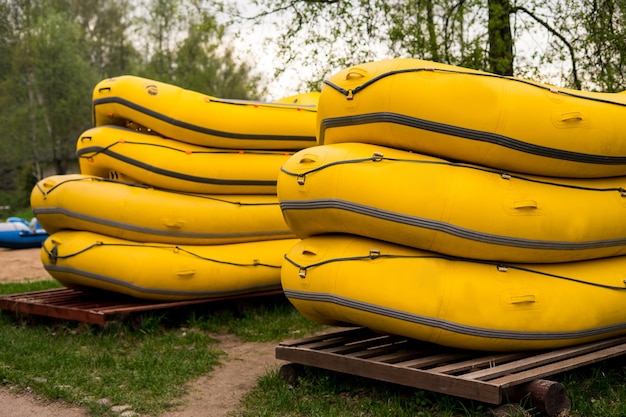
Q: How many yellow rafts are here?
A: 7